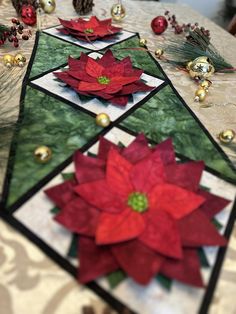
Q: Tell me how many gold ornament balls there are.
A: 12